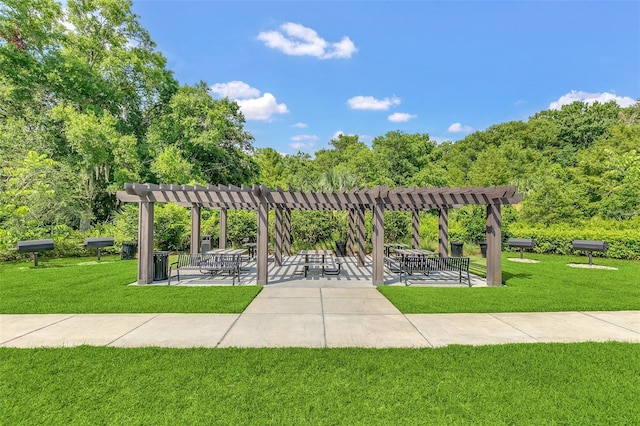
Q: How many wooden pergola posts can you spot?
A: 12